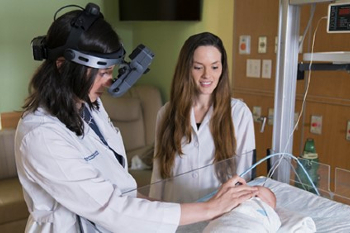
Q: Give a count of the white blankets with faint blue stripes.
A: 1